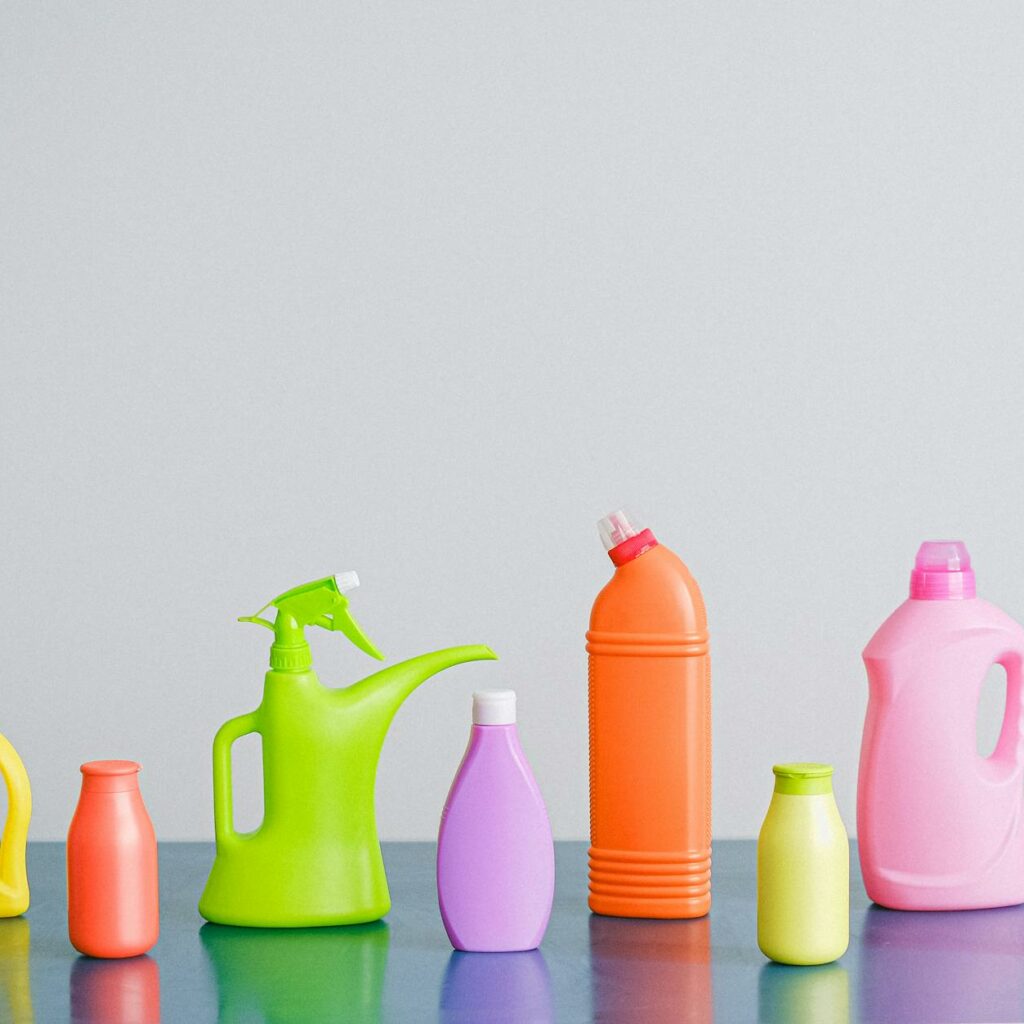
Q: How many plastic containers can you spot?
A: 7